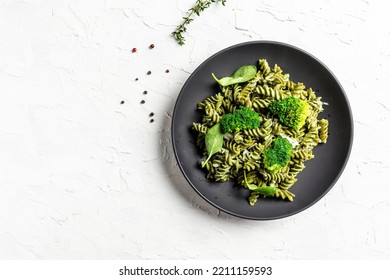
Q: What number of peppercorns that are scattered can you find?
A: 10